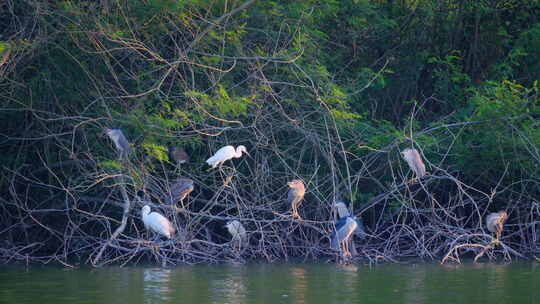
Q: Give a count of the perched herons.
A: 11